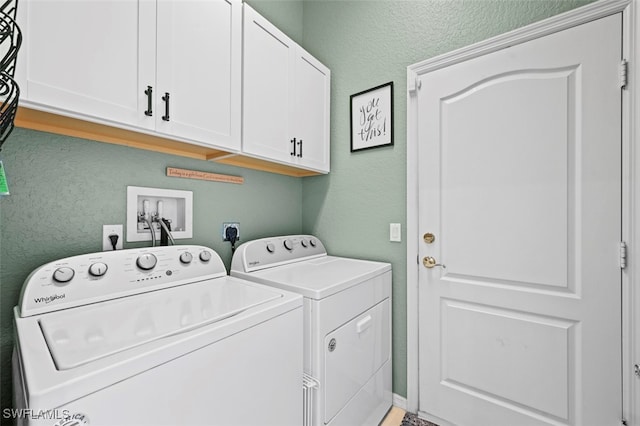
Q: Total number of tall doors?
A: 1